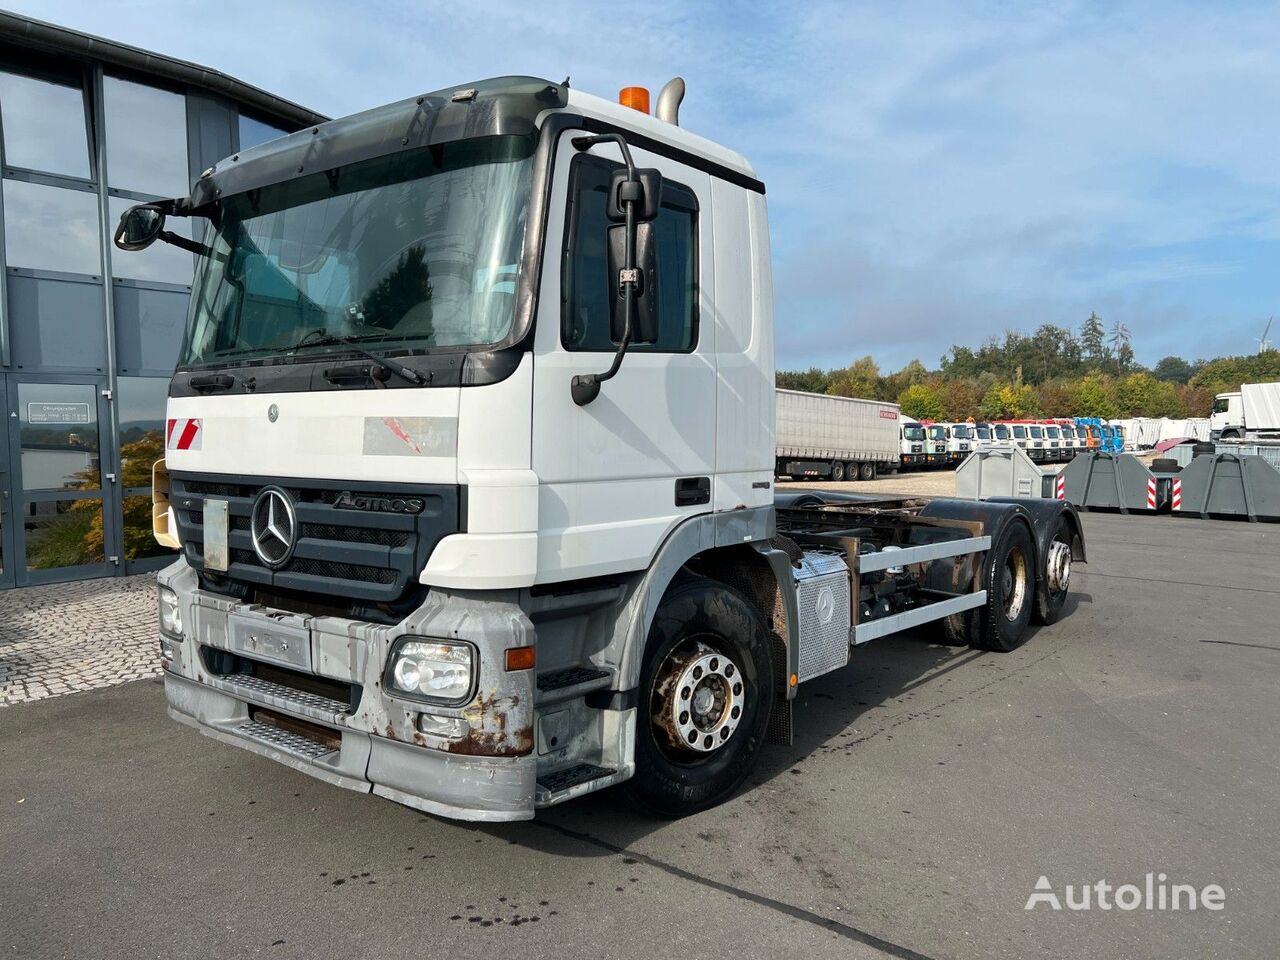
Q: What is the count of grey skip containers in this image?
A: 3